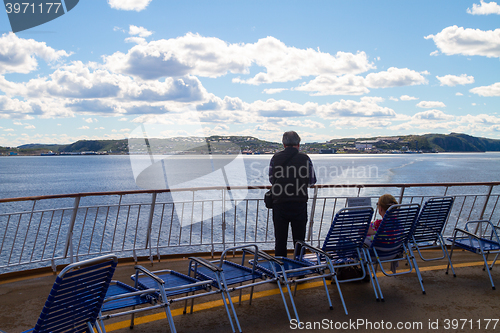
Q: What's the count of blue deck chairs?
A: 9